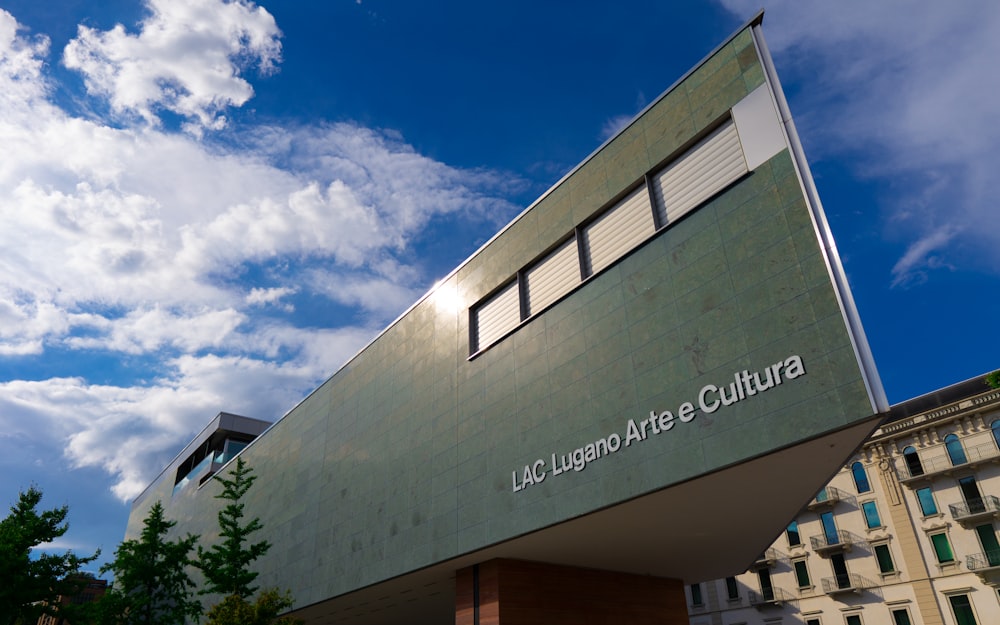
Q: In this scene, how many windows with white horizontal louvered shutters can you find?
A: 4